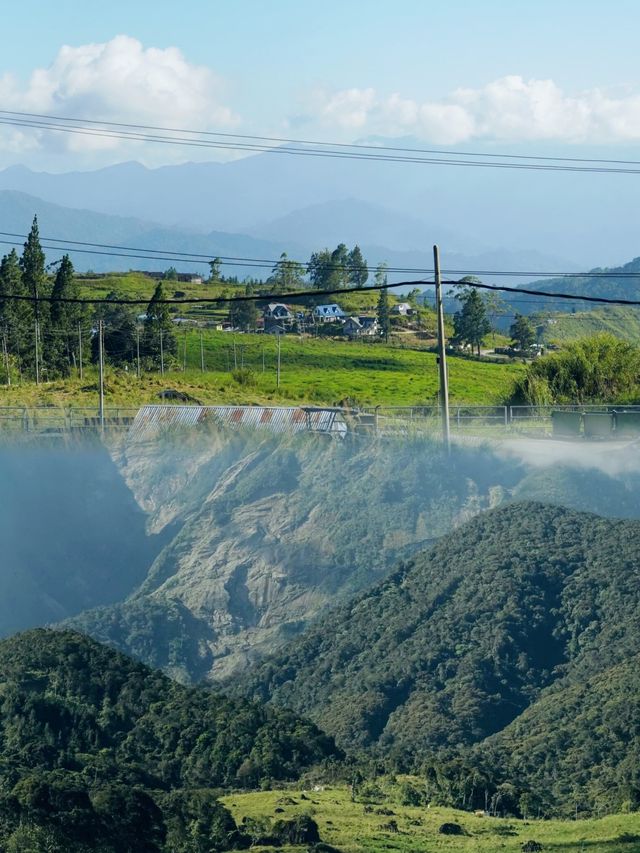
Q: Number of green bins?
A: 3